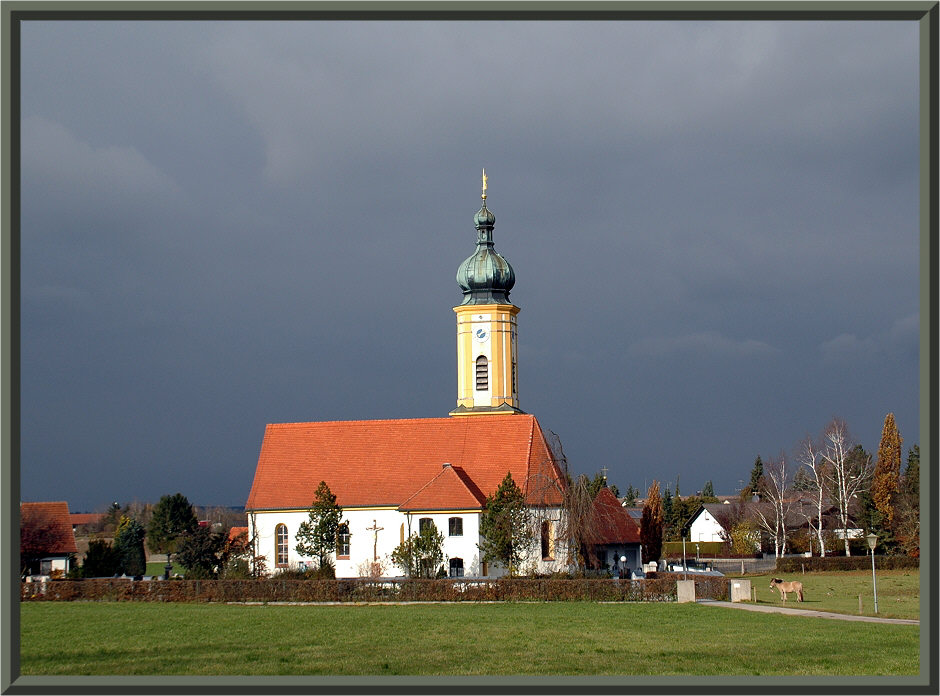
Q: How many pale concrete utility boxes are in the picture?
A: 2